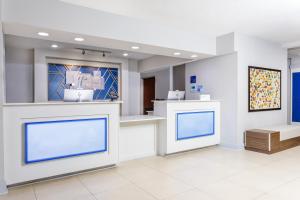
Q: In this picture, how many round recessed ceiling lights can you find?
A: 7